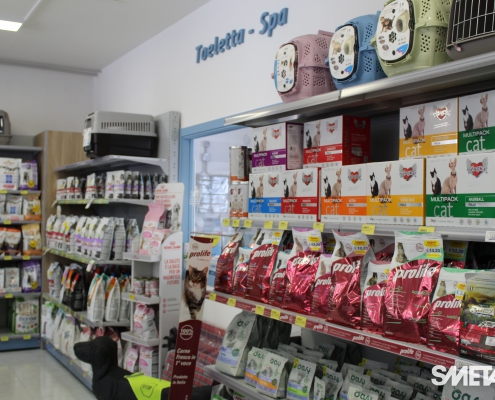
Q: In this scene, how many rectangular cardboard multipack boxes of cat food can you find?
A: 9